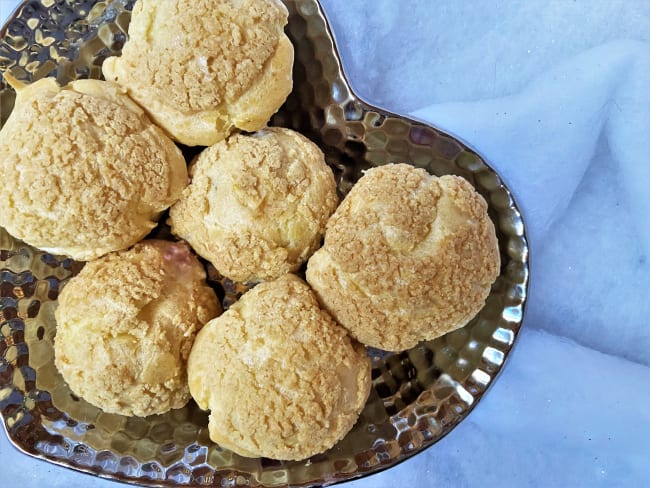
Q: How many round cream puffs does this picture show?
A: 6